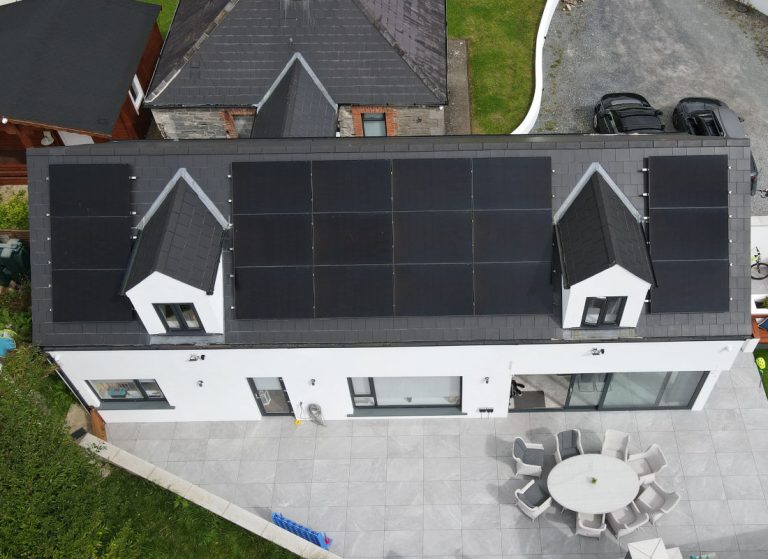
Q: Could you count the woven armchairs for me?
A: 8